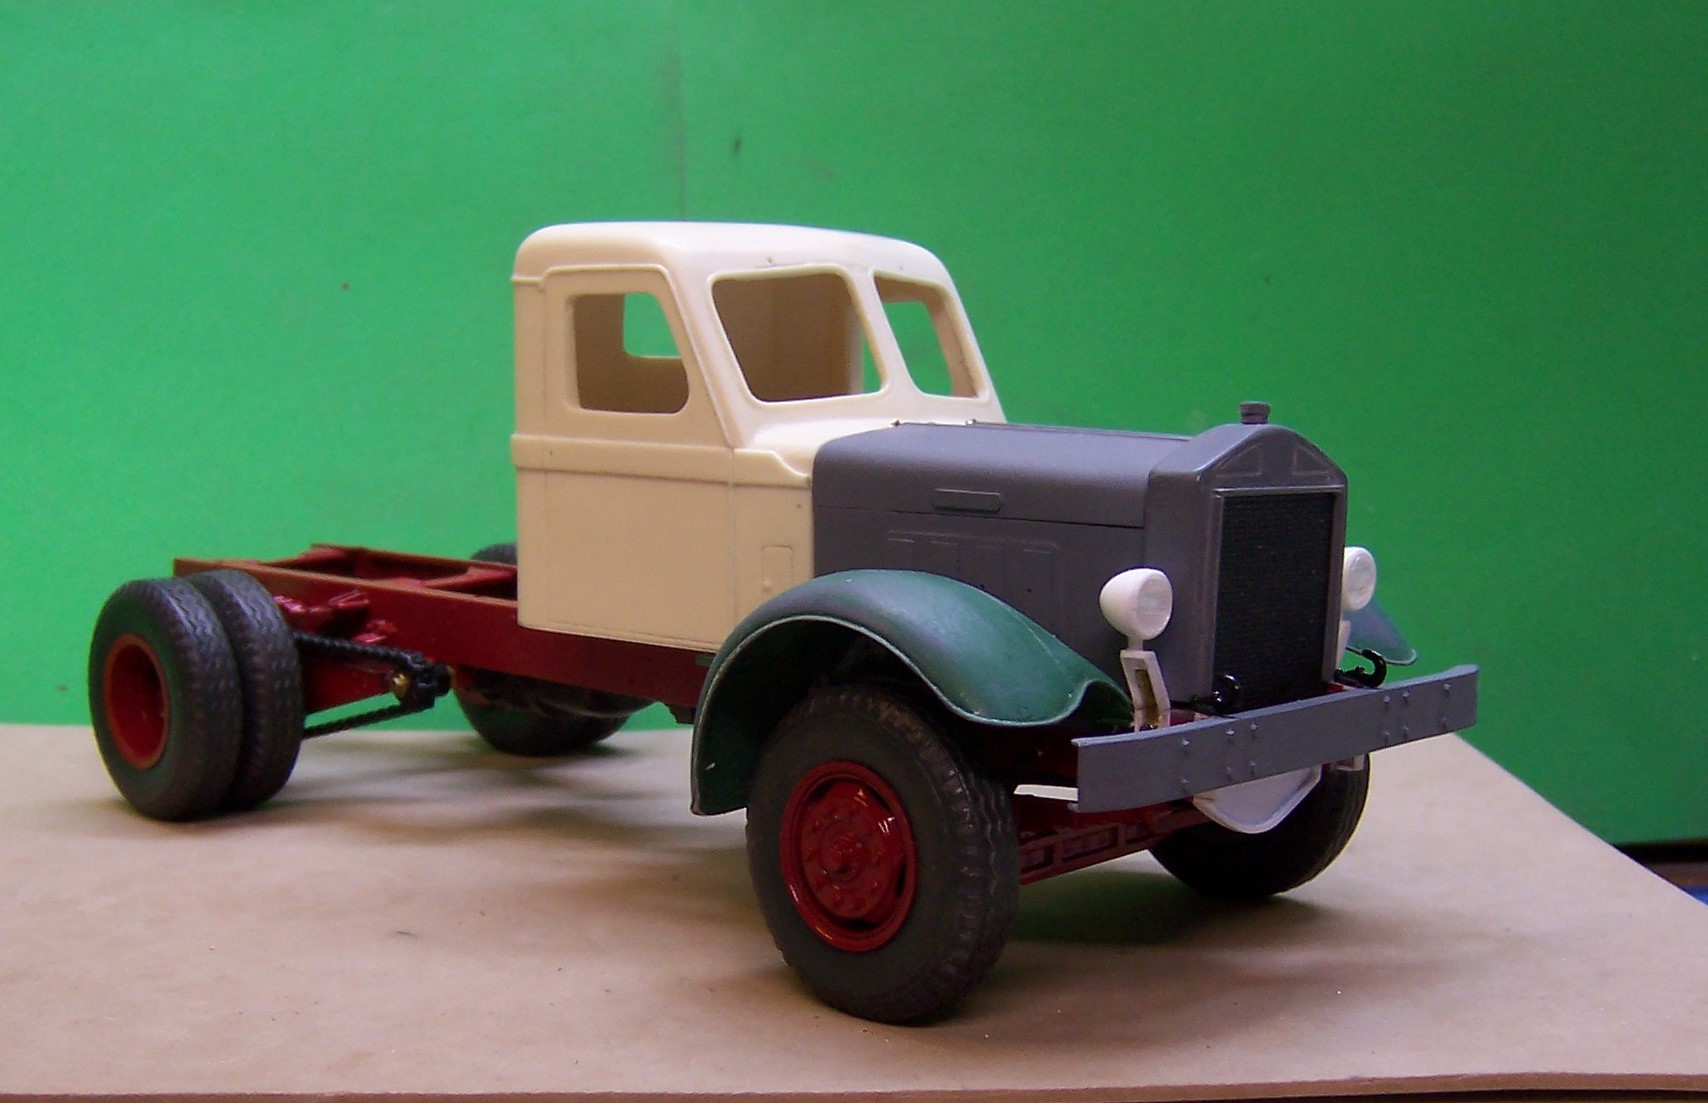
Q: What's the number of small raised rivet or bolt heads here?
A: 12